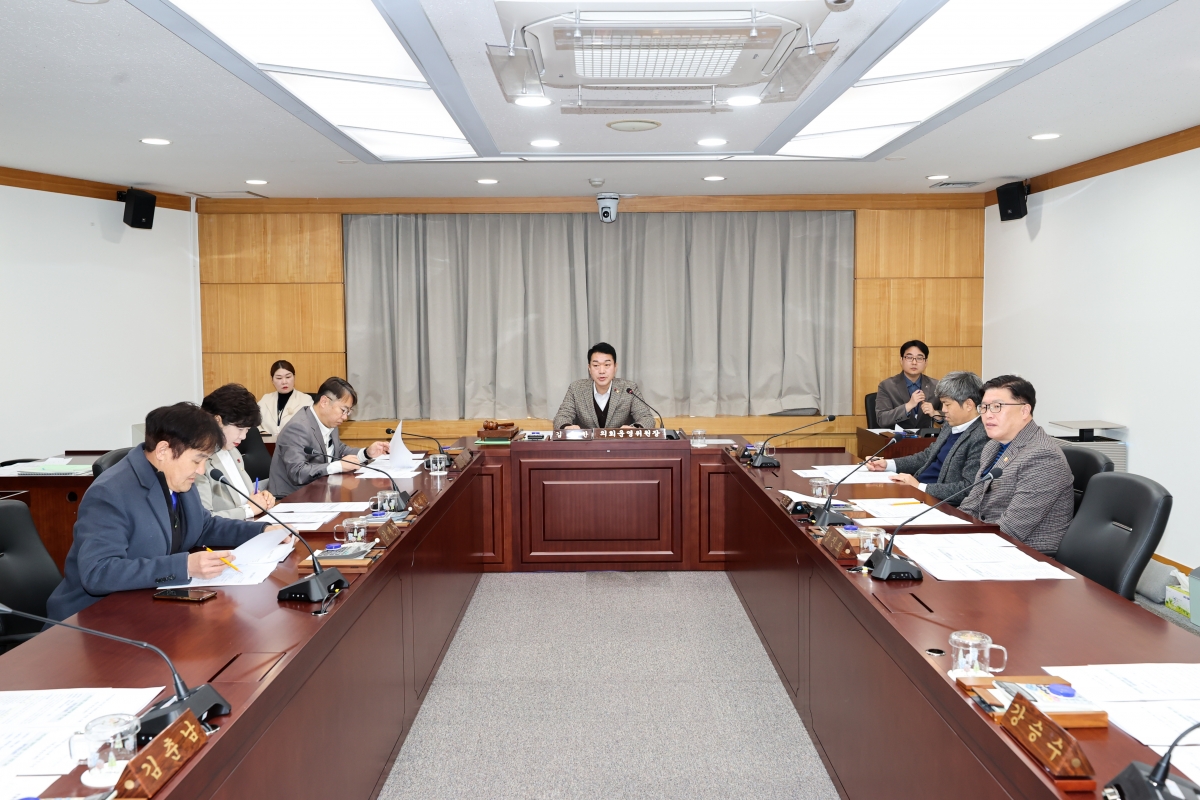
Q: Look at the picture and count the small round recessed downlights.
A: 10